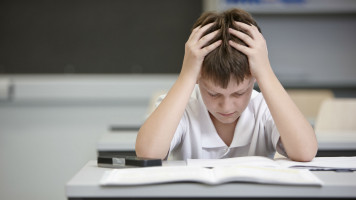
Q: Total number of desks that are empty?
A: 2